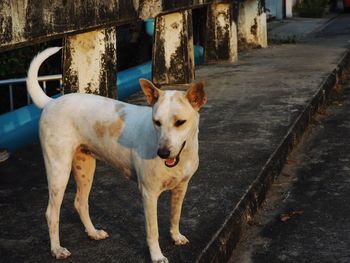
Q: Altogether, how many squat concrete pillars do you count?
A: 4